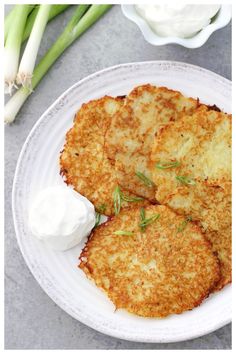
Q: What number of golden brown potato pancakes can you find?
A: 5